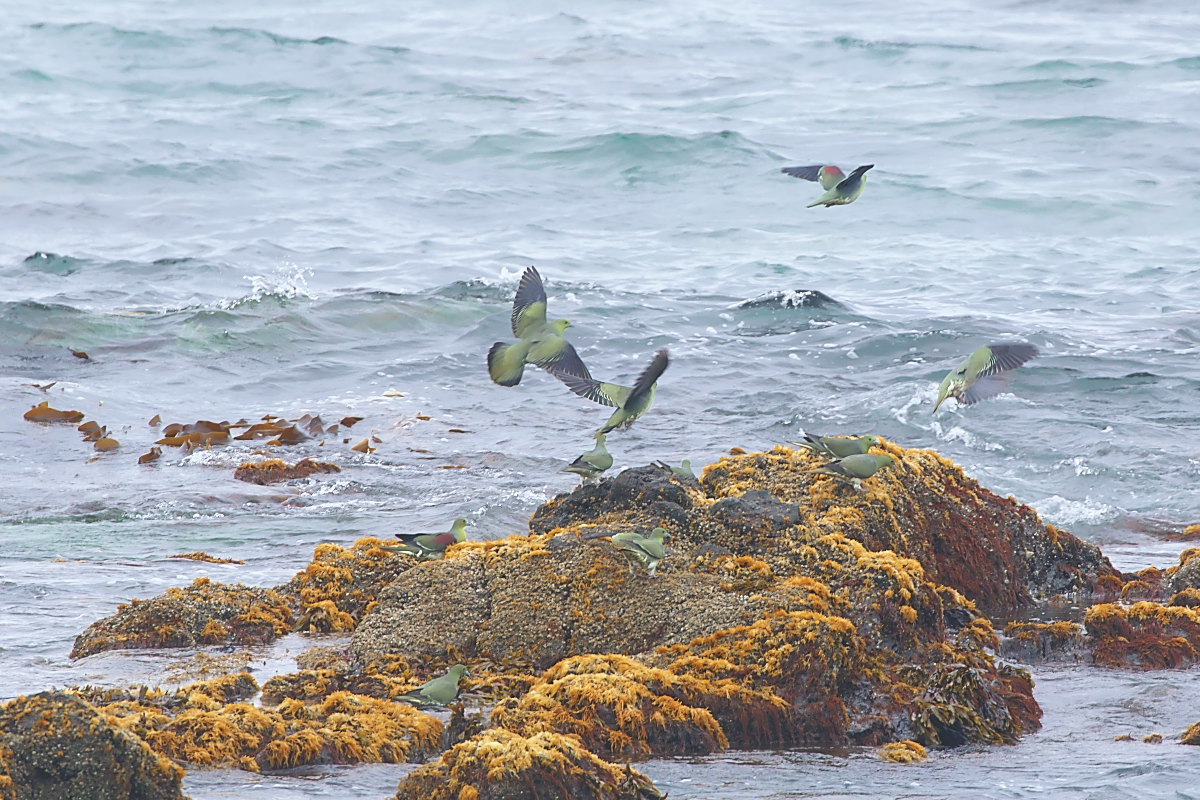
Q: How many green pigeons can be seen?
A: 11